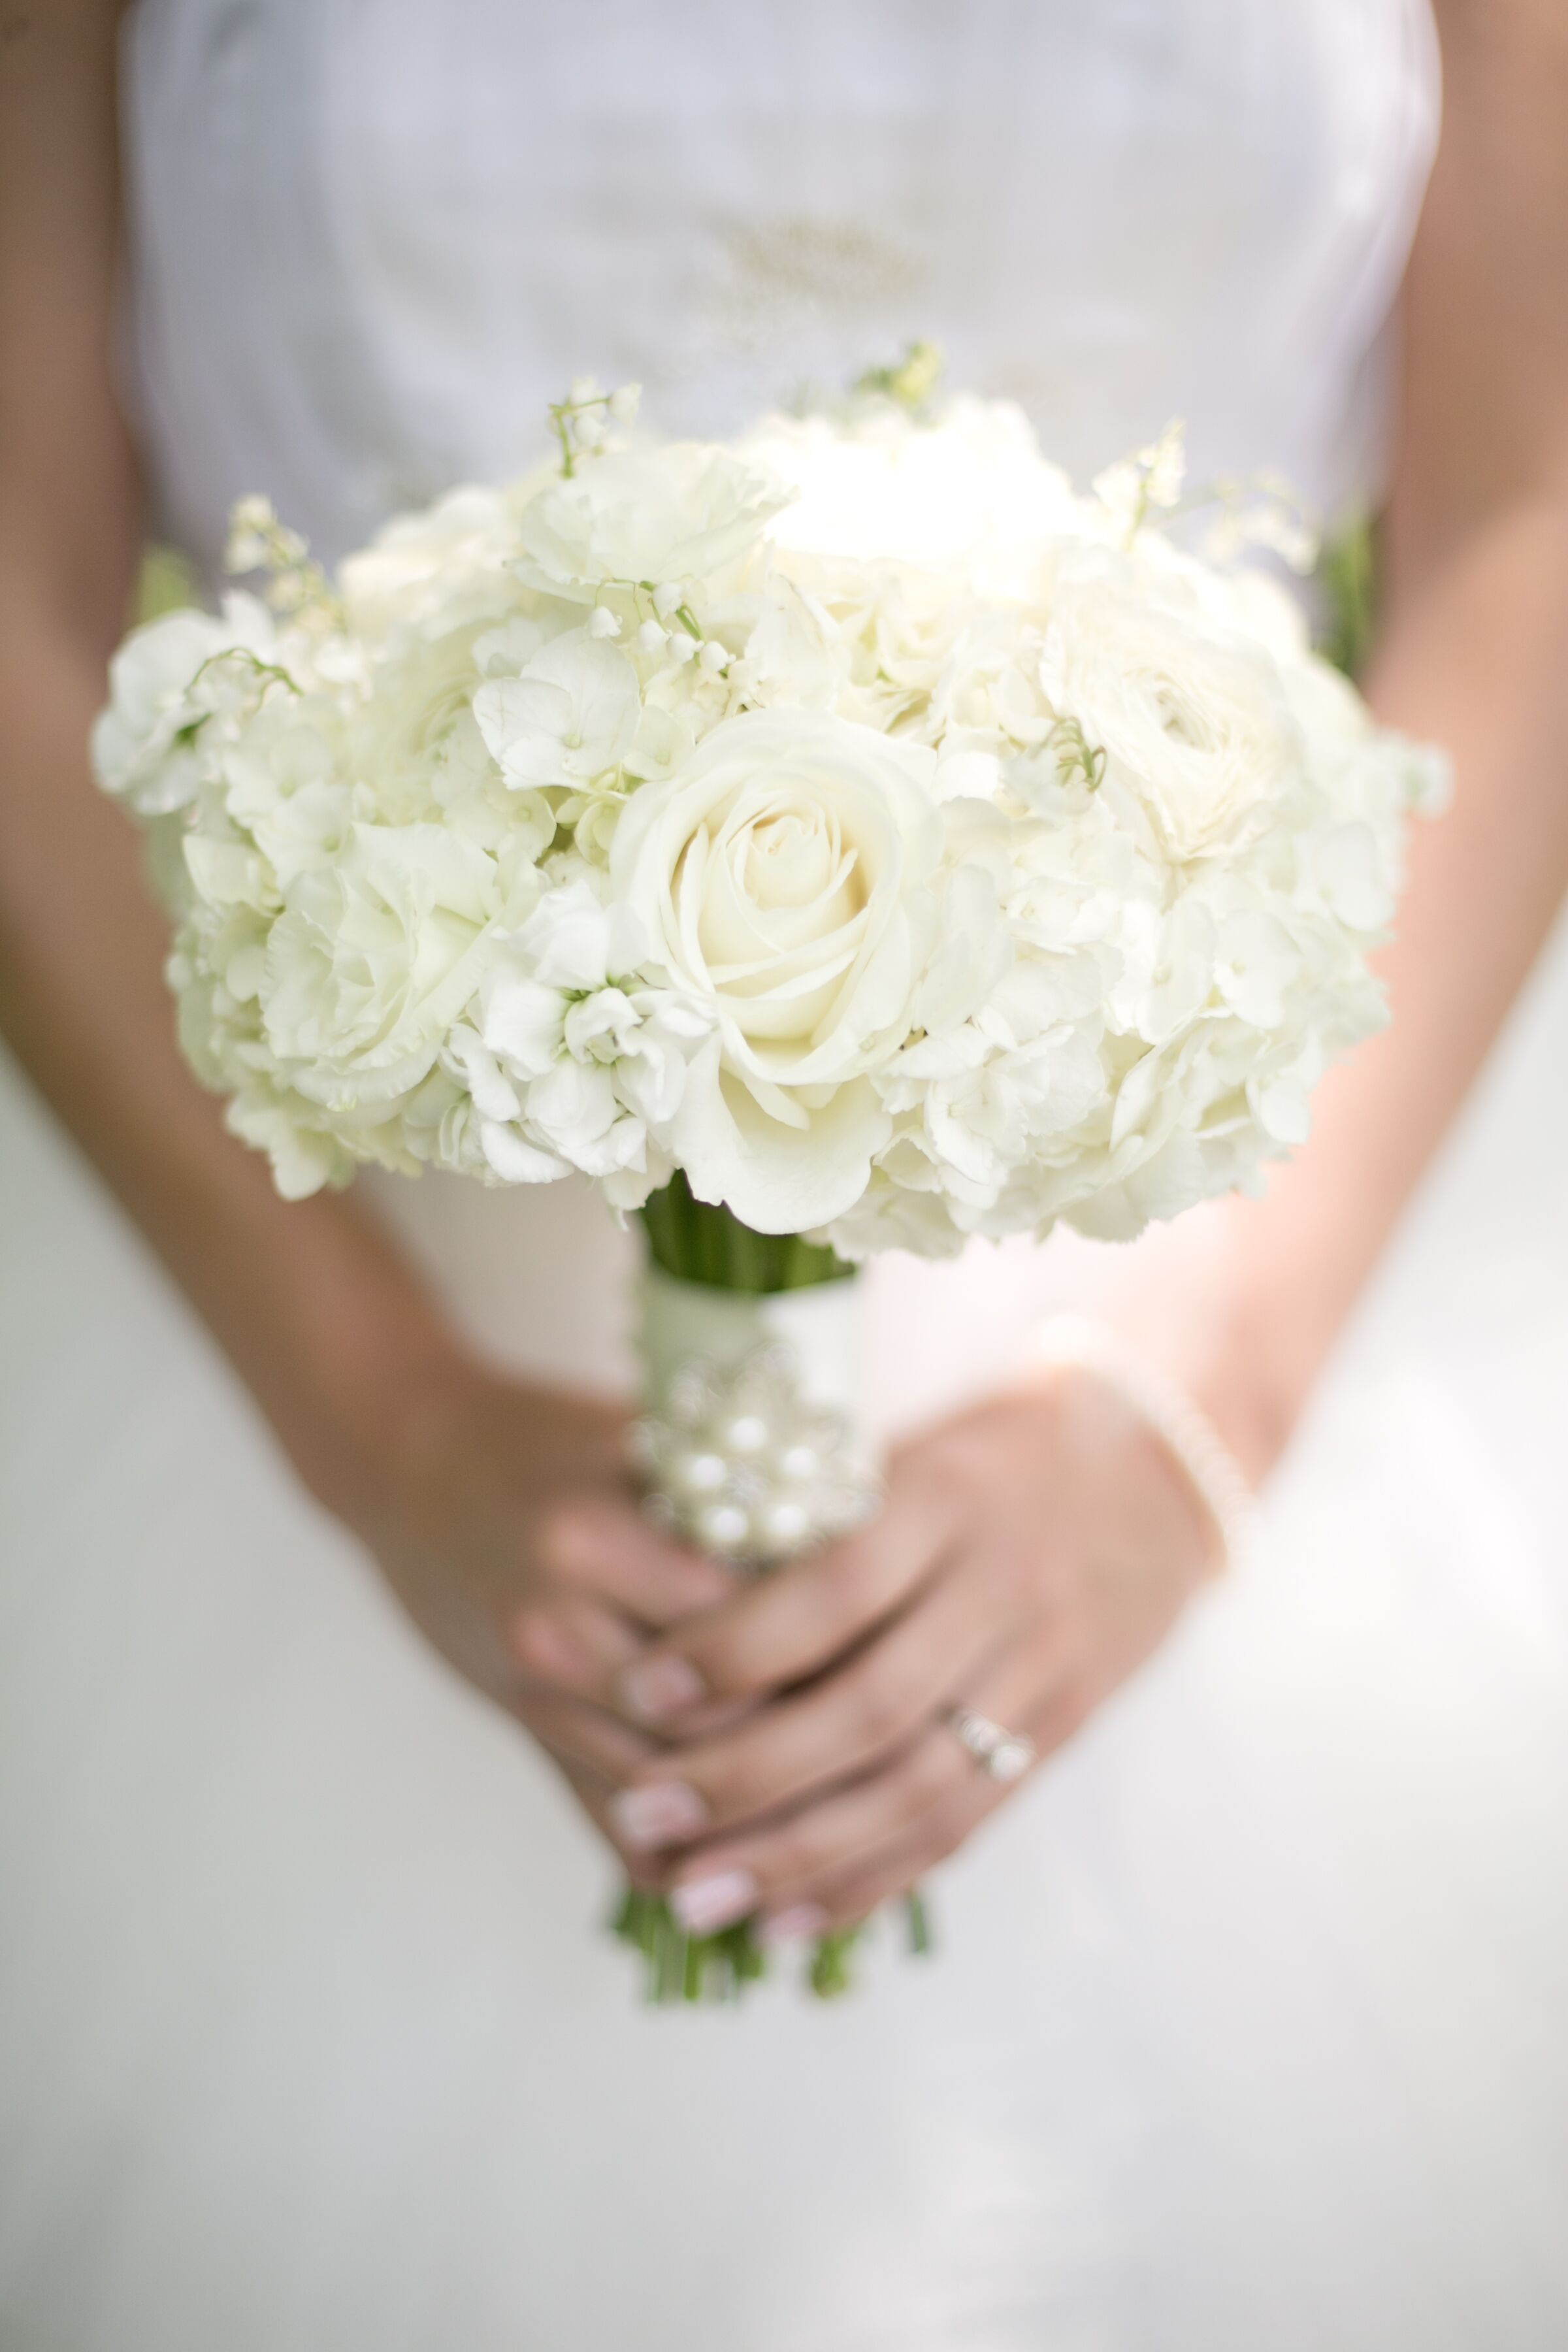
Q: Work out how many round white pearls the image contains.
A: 5